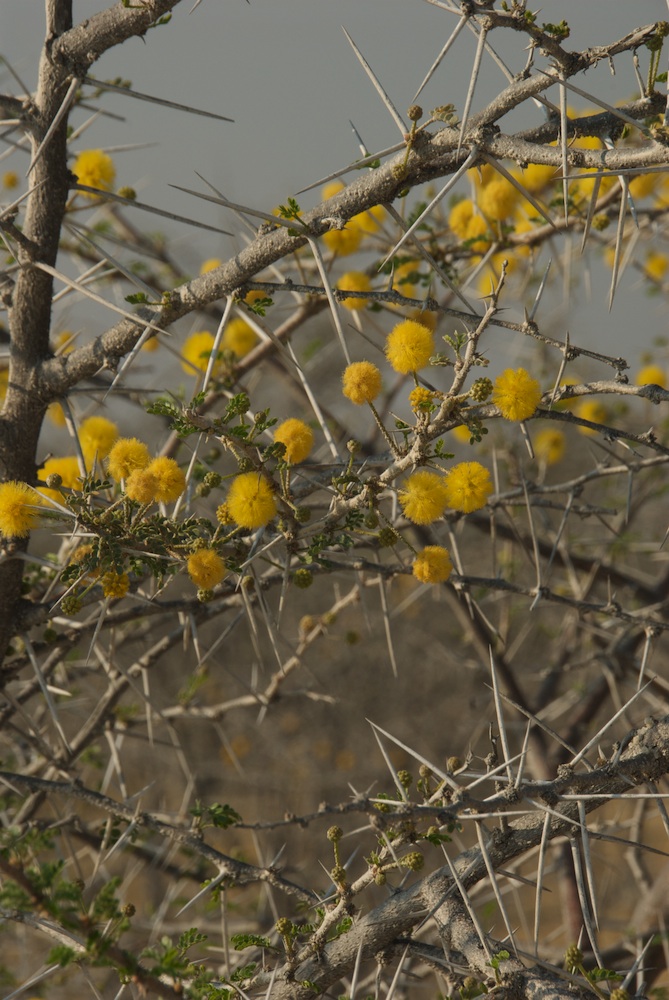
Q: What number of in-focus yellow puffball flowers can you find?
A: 13